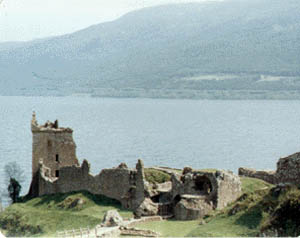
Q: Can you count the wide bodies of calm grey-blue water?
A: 1